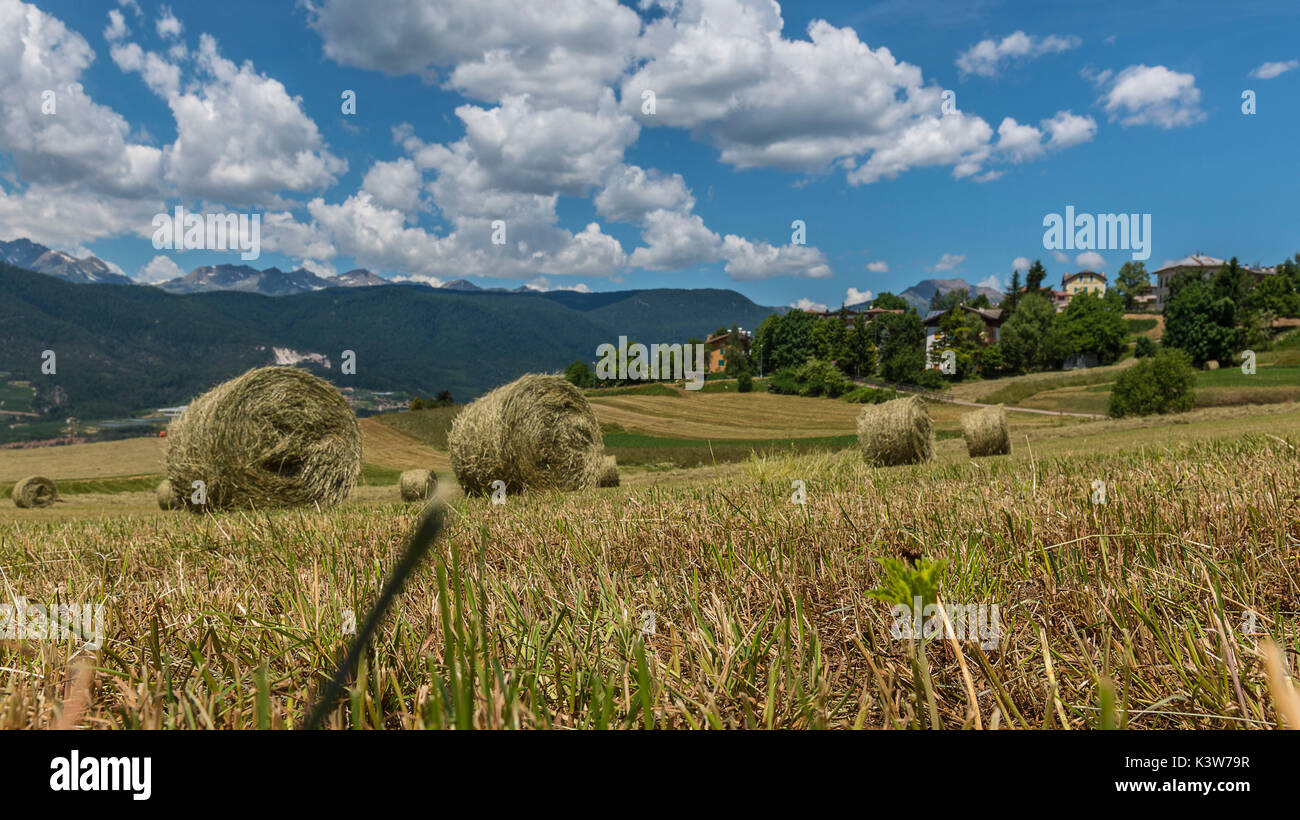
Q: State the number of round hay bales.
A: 8